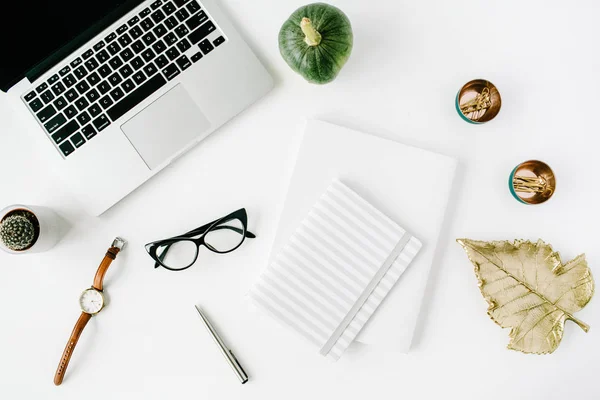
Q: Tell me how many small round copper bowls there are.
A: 2